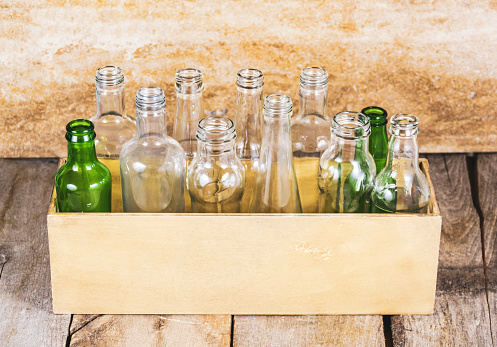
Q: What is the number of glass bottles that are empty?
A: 11